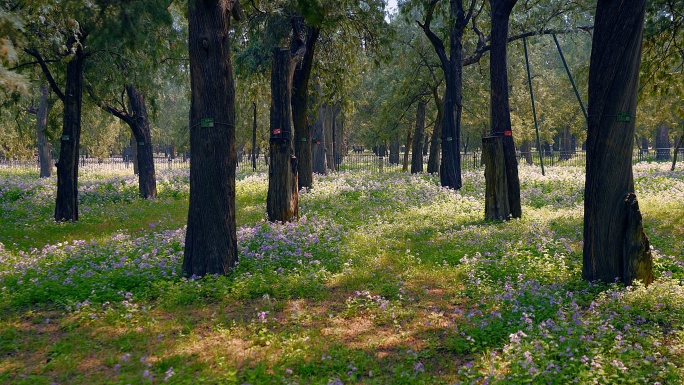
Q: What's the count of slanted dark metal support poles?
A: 2